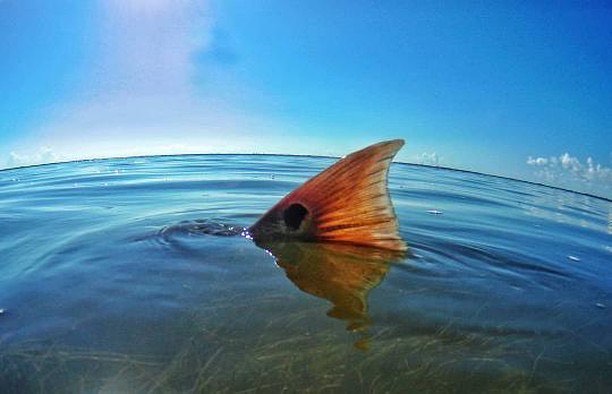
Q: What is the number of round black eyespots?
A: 1